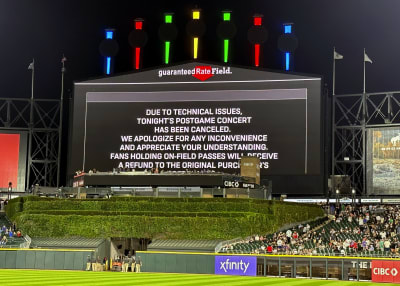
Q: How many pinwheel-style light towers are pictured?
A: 7